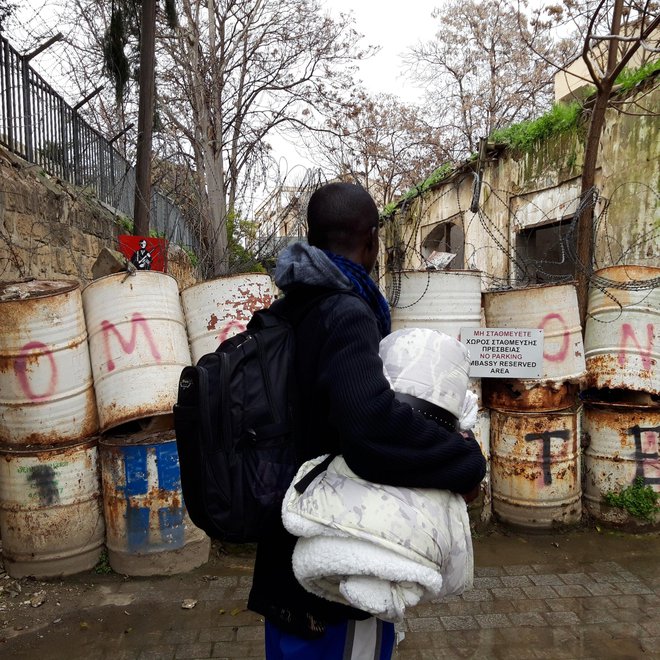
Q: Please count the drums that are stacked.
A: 11